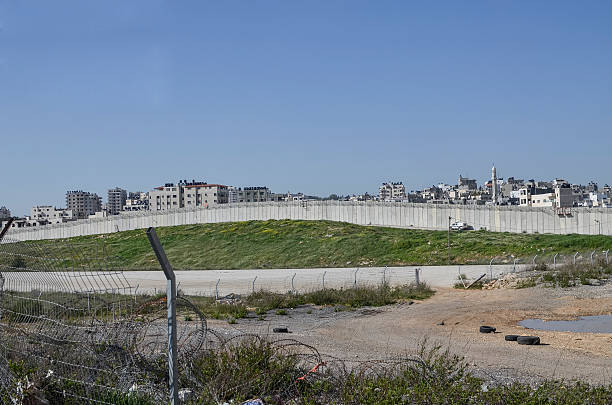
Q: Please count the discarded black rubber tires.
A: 4